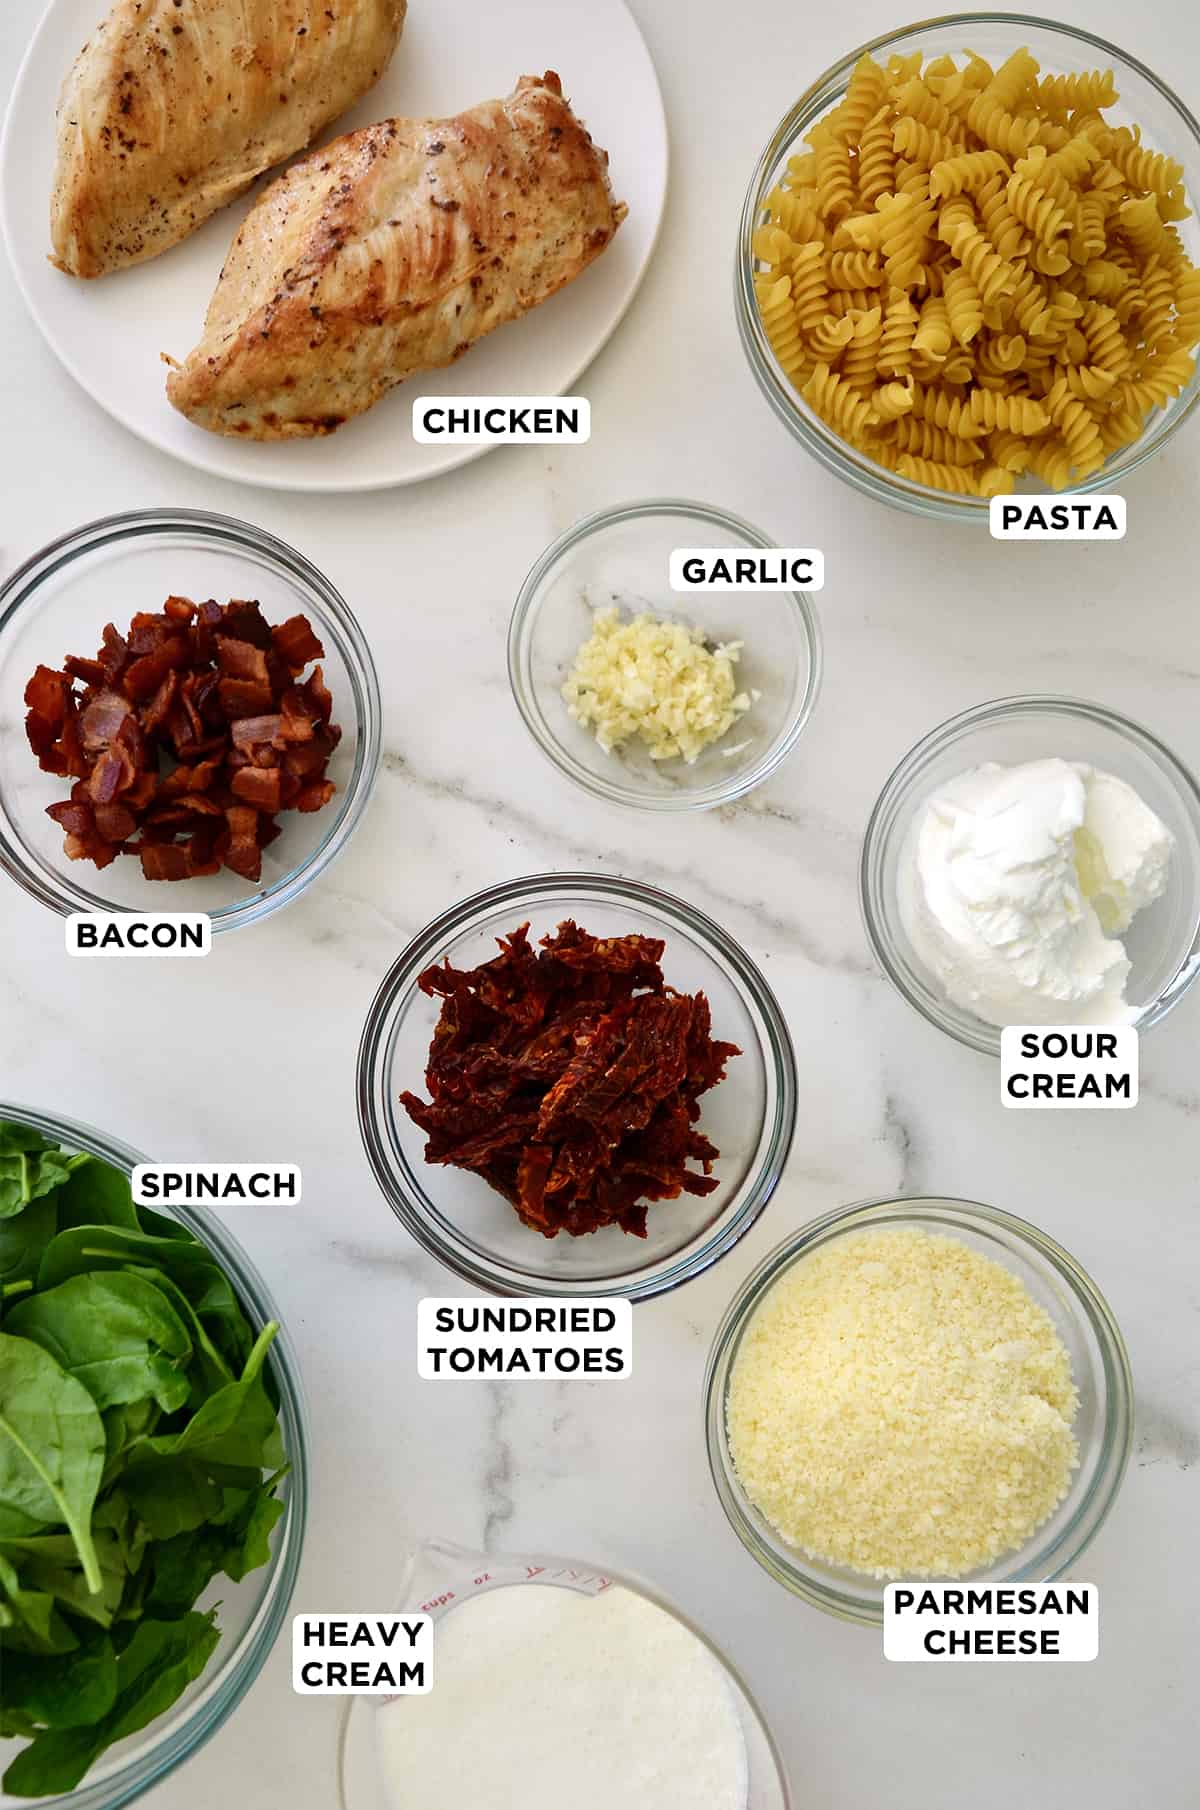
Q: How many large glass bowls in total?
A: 2